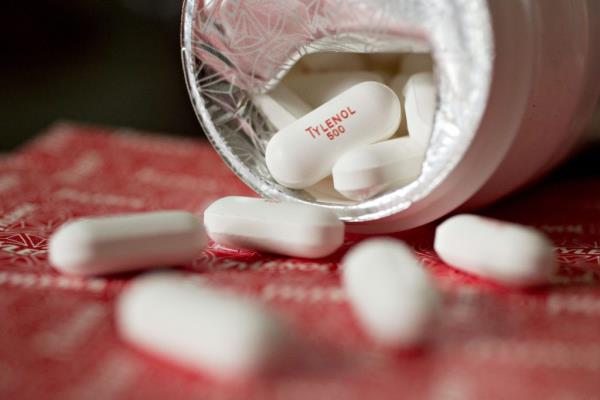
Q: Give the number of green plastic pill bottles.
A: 0